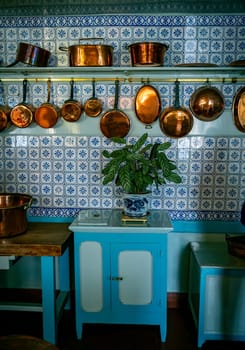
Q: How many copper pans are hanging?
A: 10